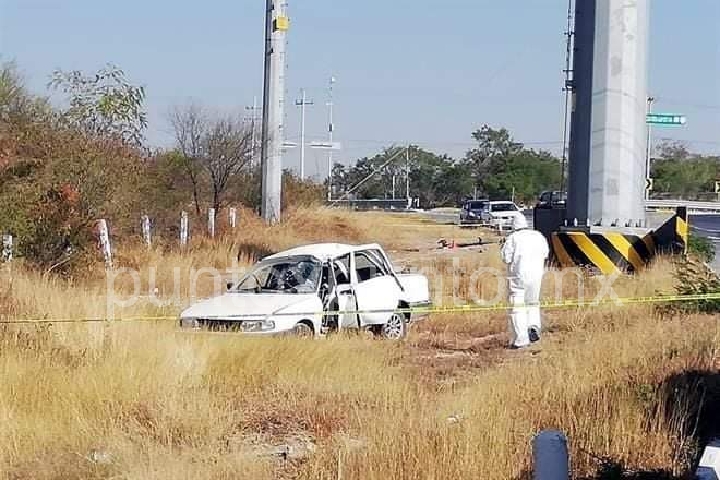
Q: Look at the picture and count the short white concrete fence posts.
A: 6